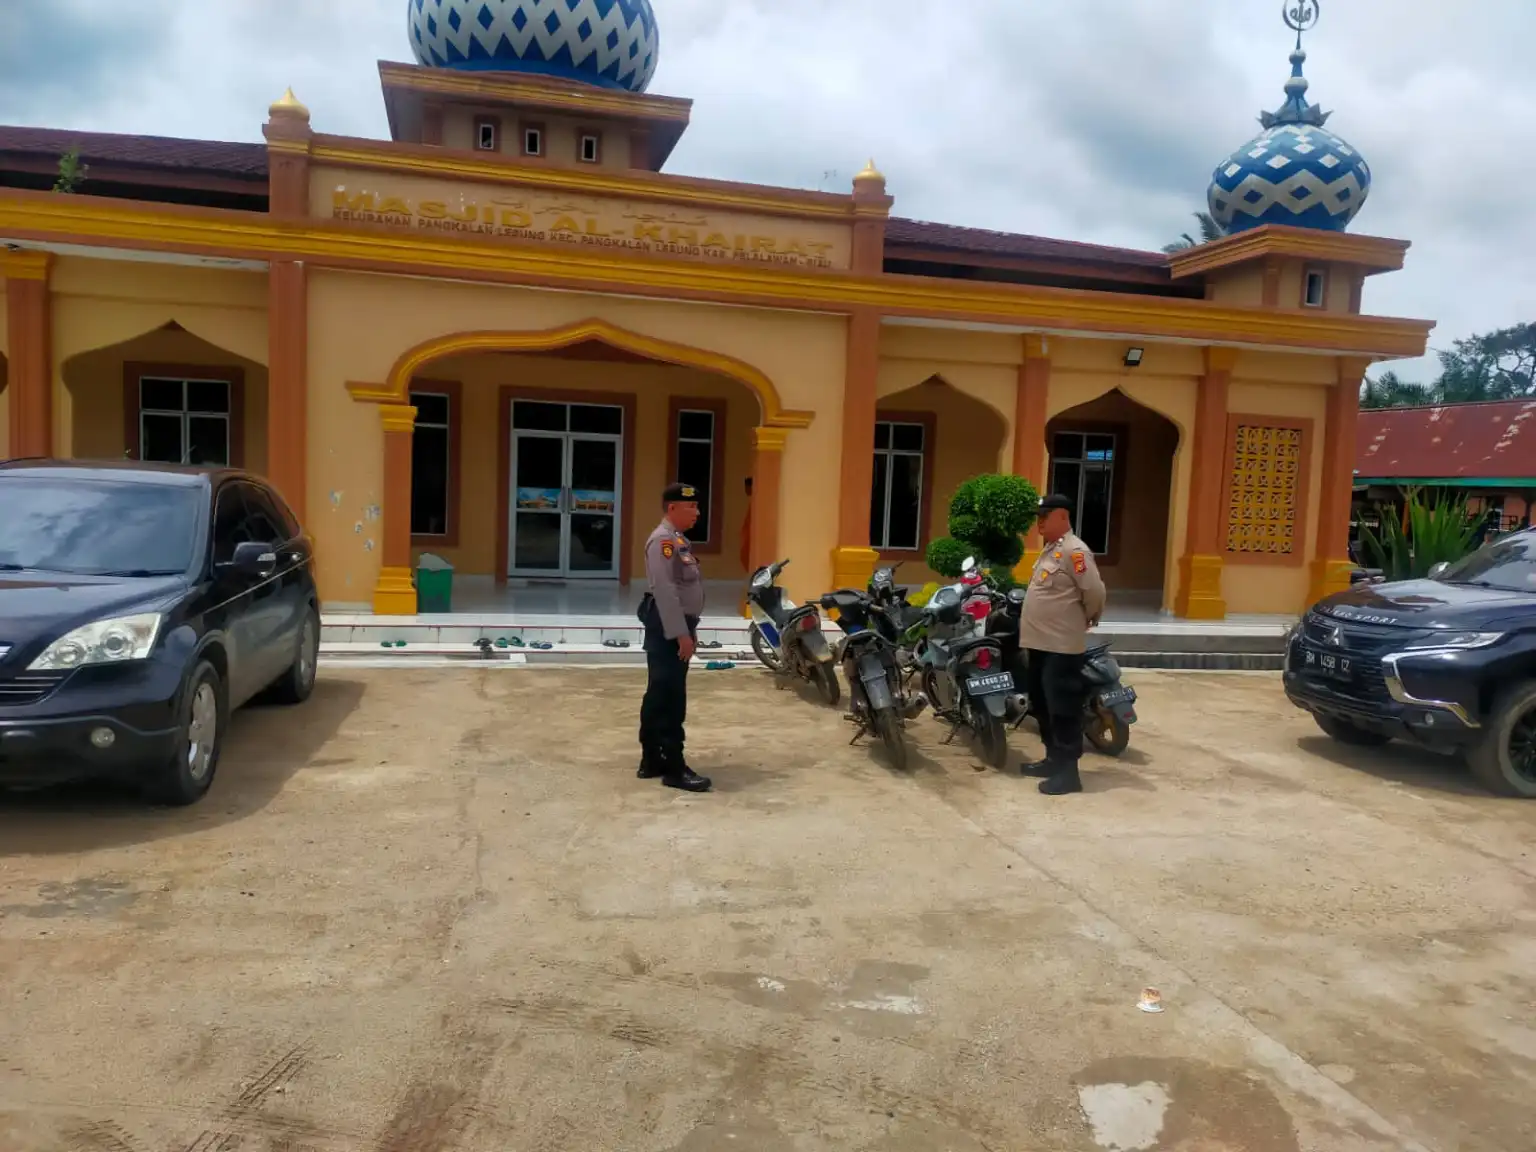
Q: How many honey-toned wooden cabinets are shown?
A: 0